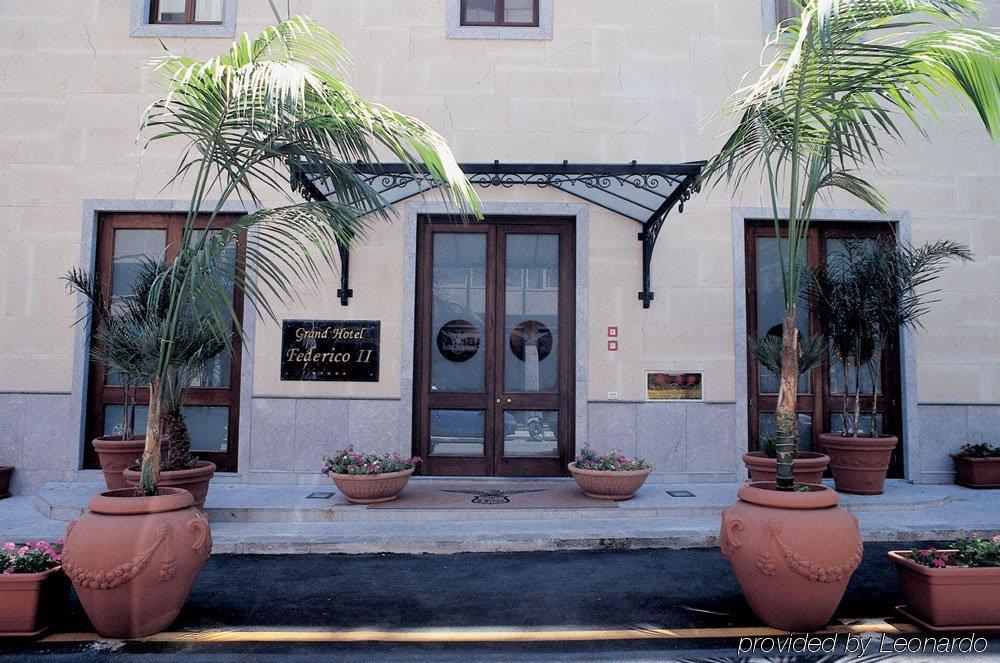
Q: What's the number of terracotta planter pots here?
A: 12